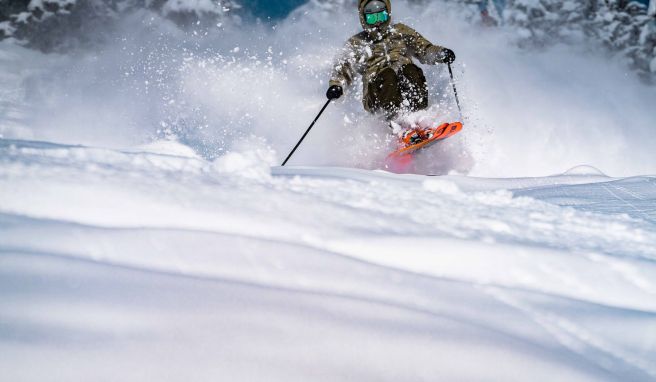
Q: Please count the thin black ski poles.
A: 2